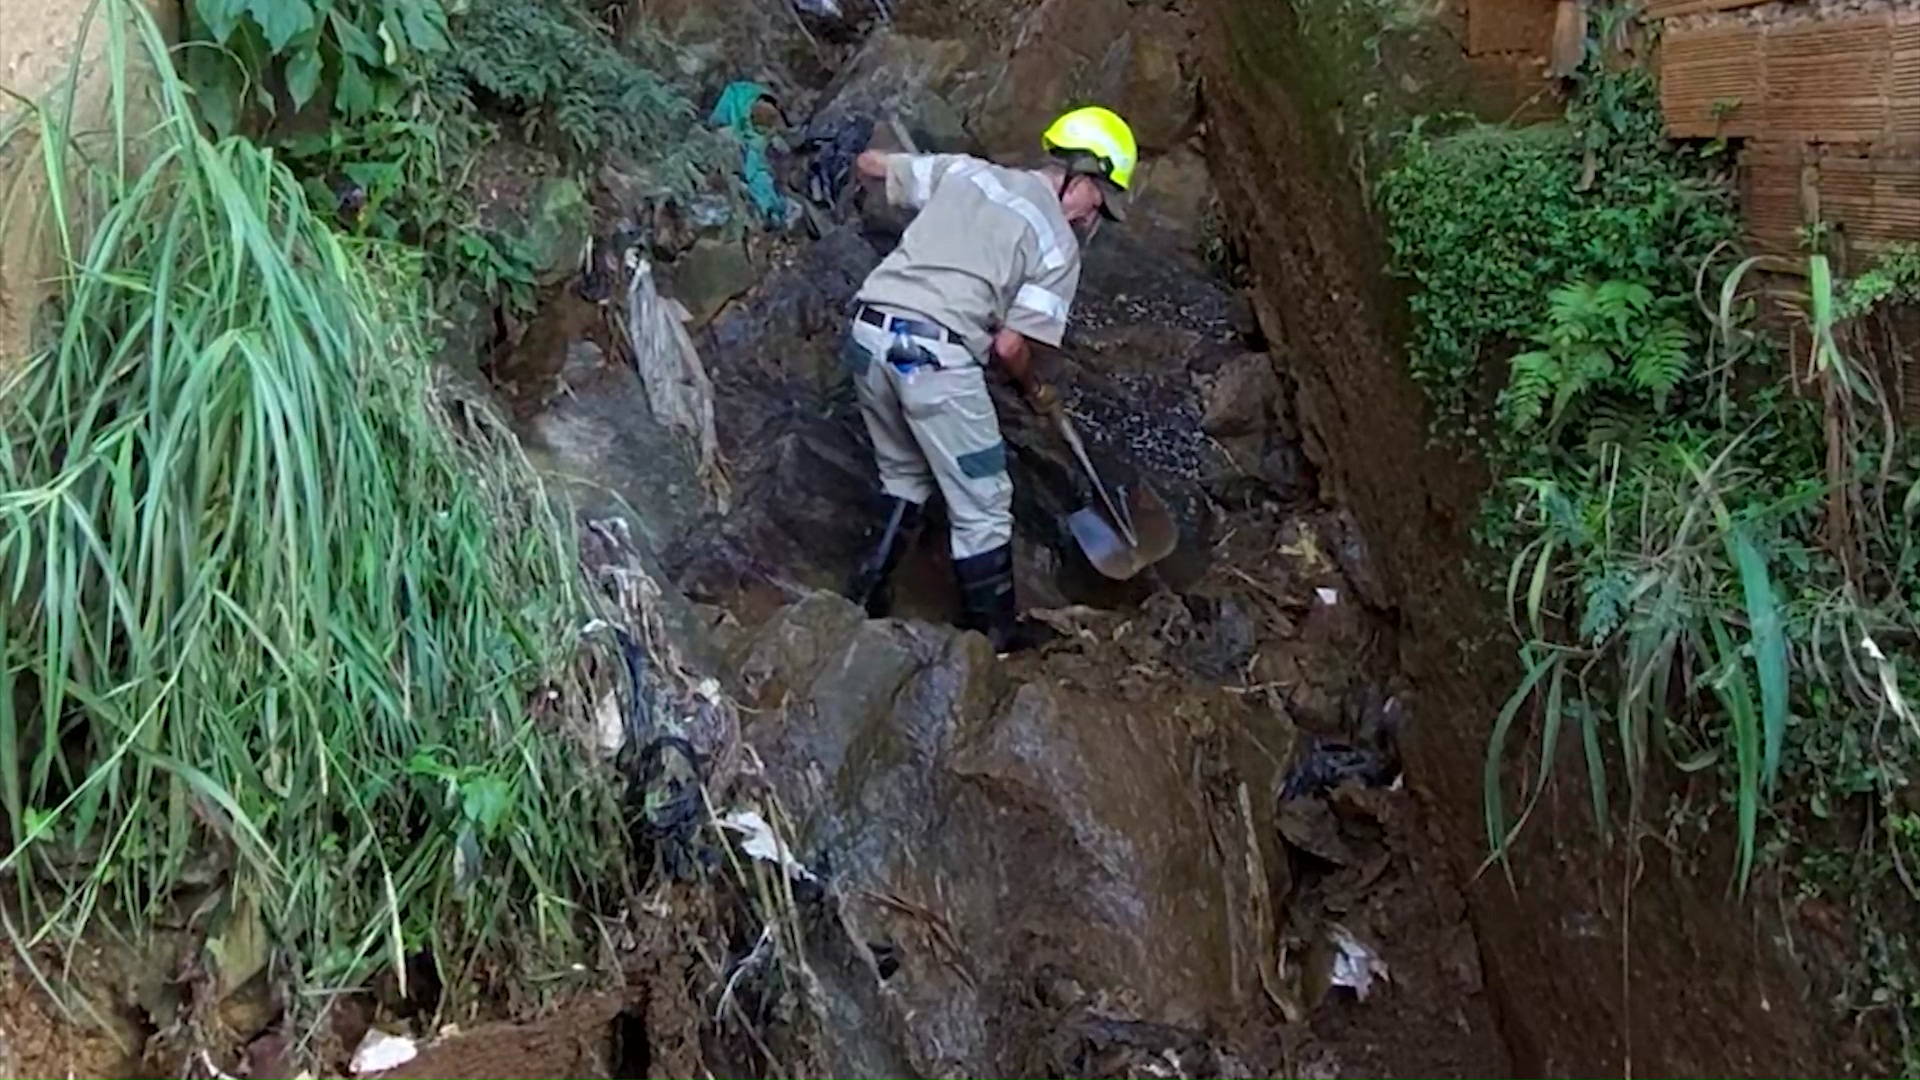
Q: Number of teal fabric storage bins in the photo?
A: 0